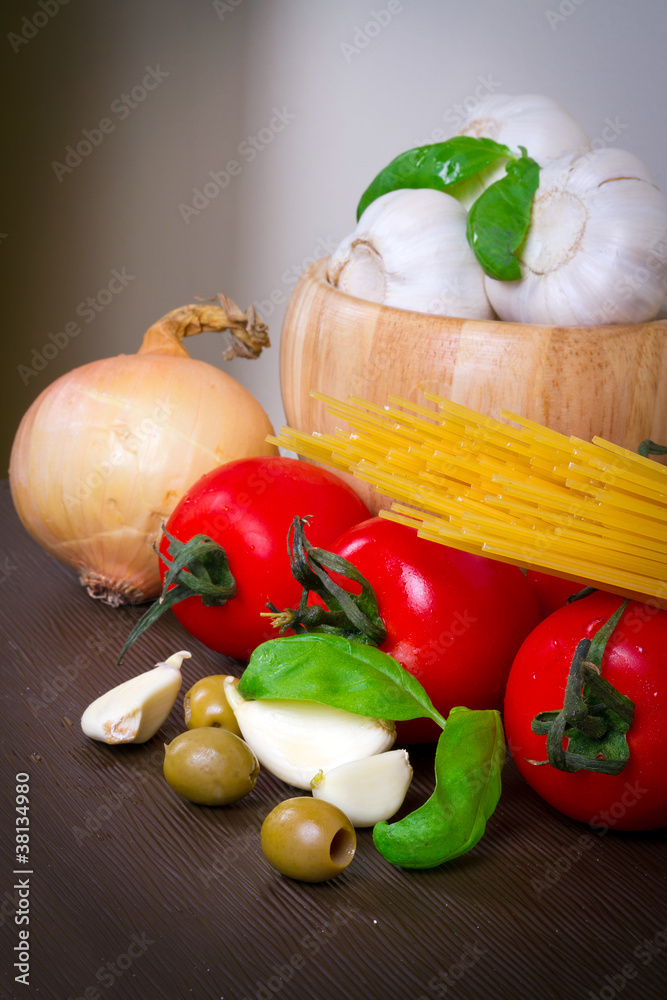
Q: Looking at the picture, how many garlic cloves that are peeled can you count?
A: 3